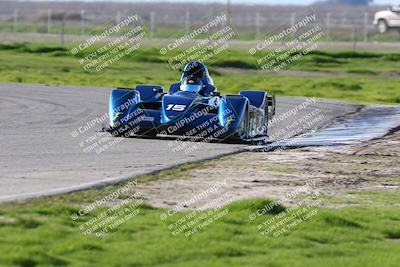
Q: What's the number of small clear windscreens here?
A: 1